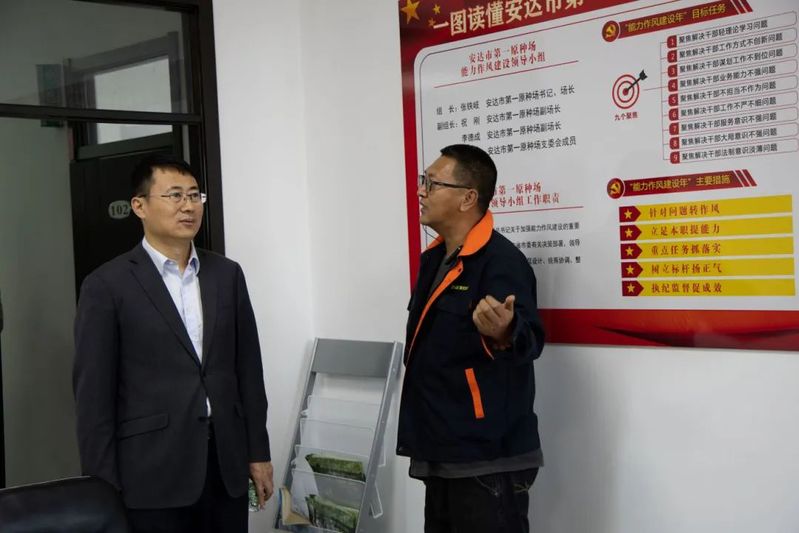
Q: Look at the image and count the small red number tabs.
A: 9